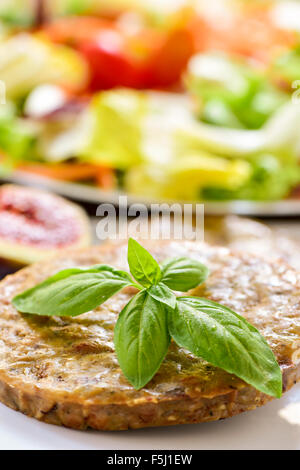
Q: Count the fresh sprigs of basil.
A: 1